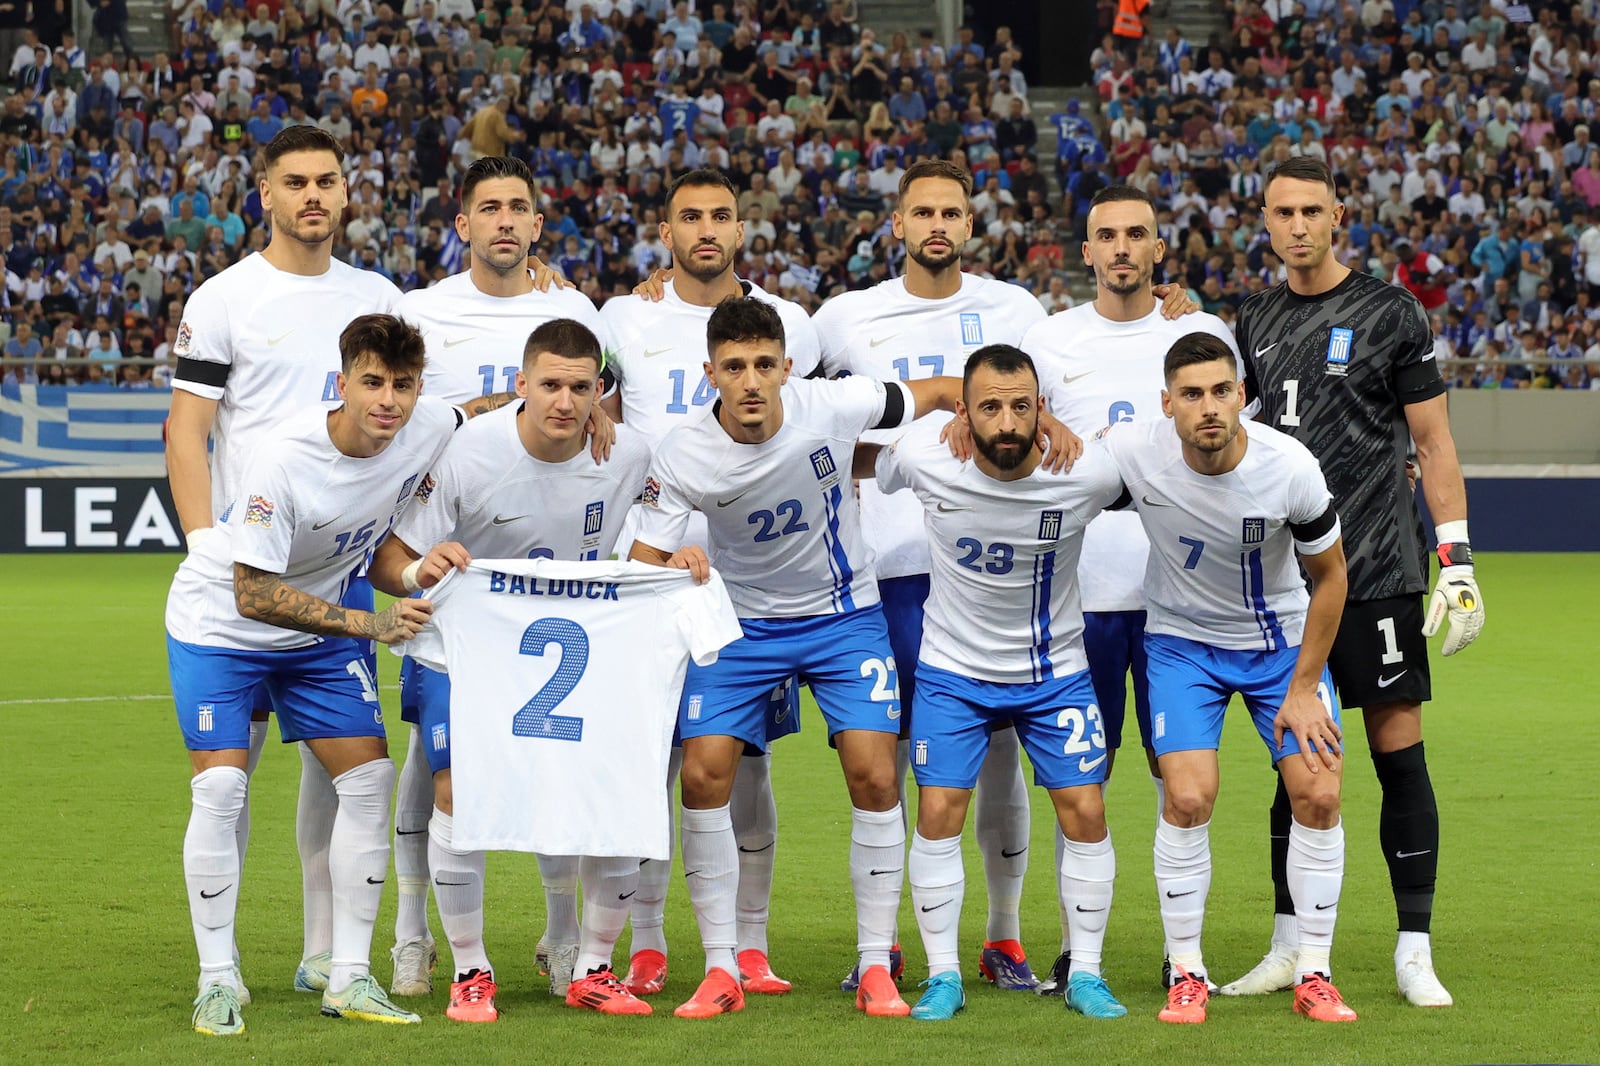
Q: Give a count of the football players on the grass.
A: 11